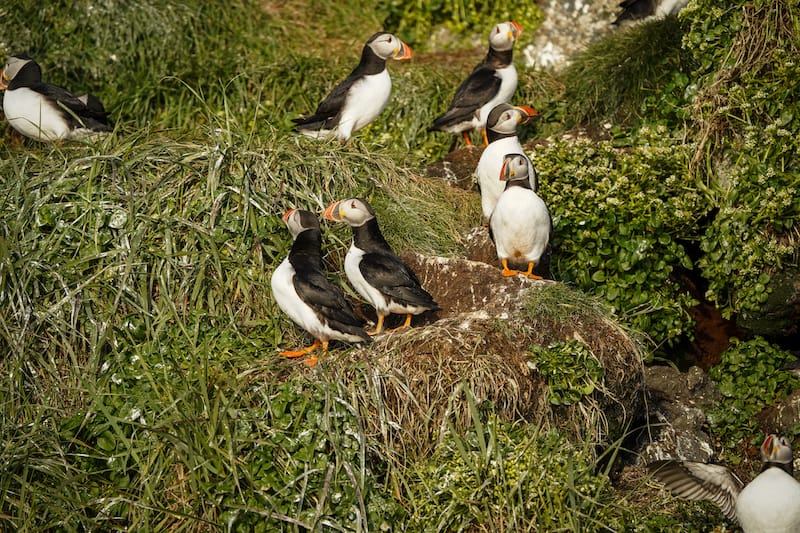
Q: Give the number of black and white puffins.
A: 9